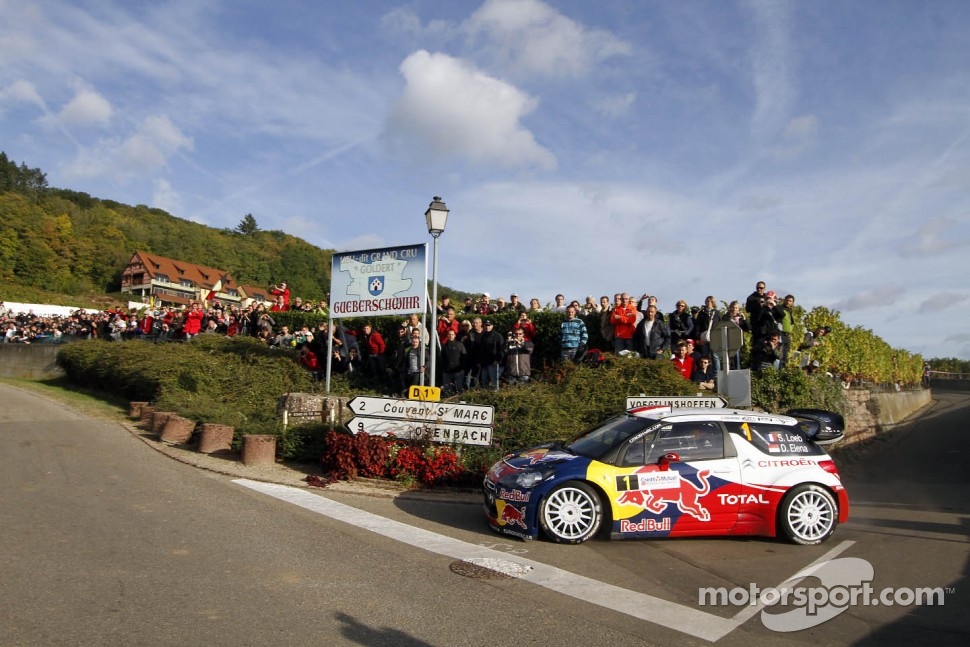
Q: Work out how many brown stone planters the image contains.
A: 6